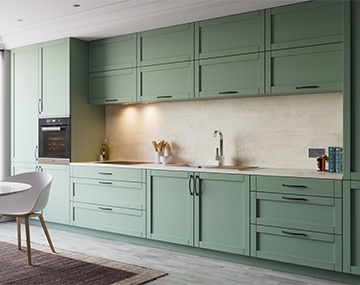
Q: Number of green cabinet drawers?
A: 6